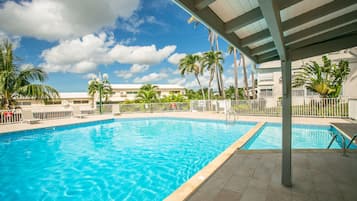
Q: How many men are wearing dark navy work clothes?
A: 0